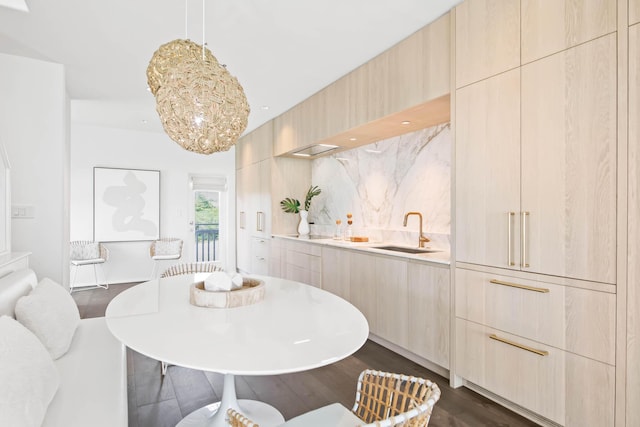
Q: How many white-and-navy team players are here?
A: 0